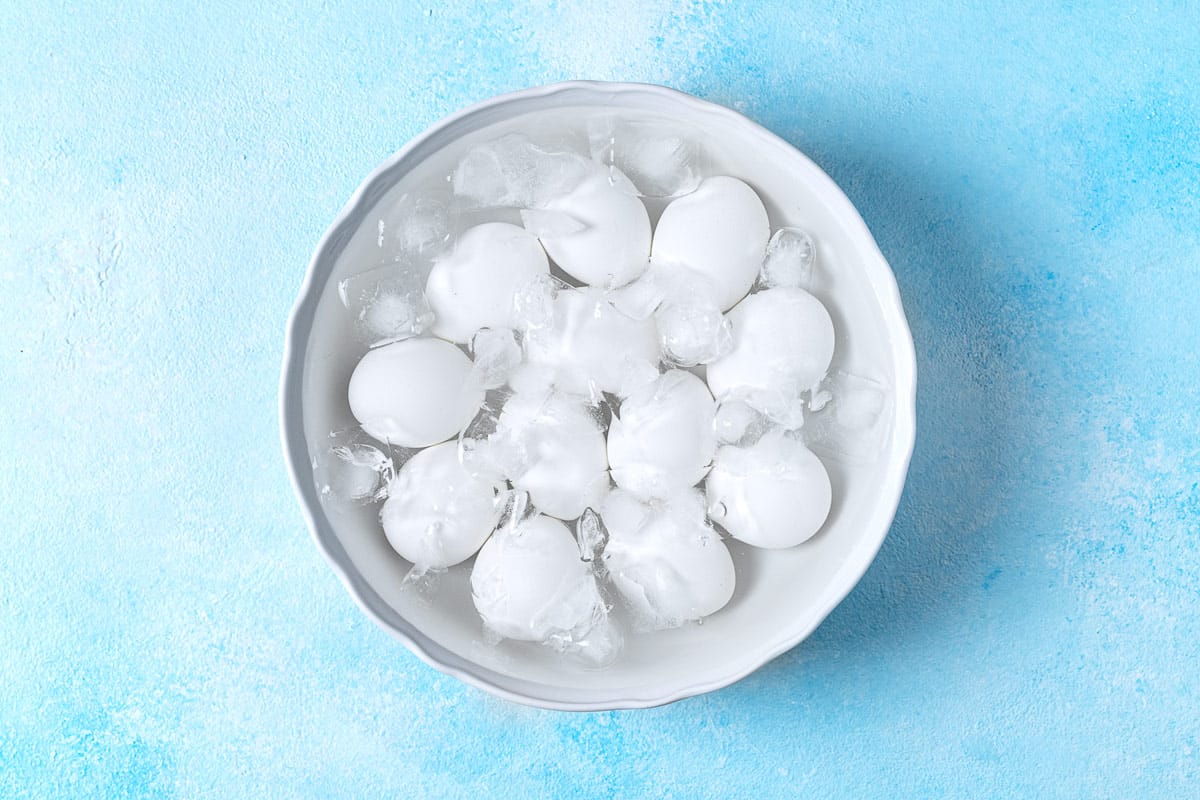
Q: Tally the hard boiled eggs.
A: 12